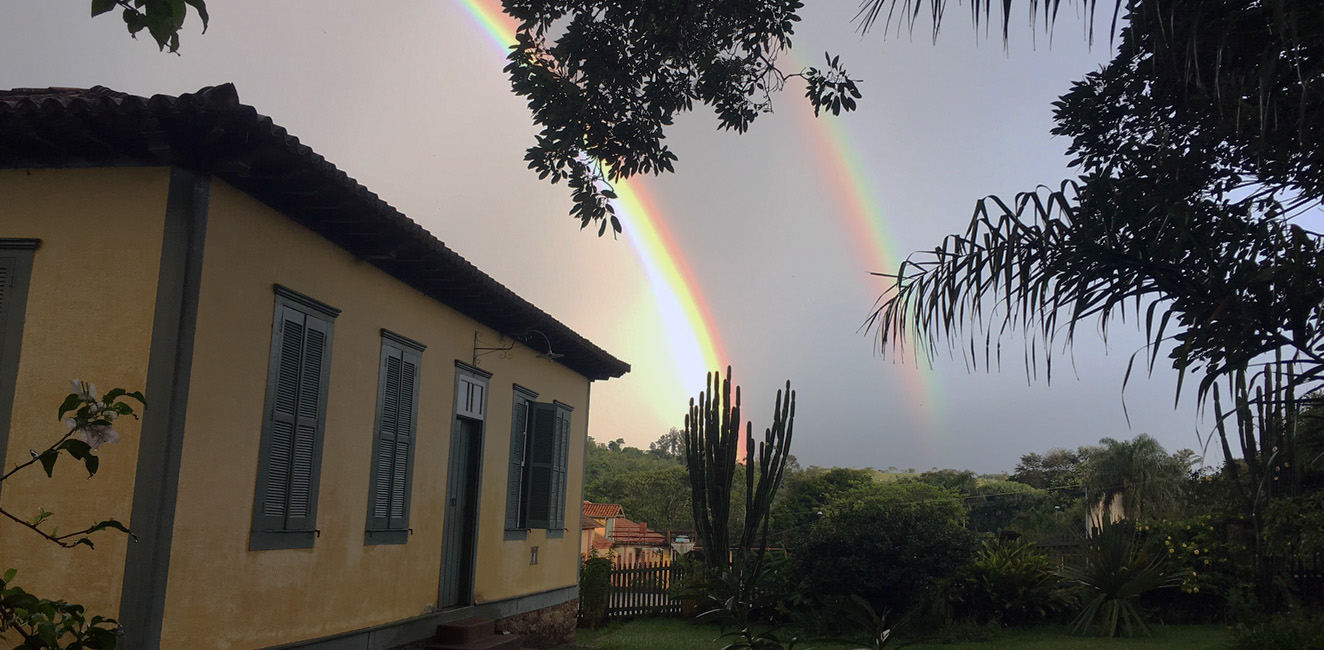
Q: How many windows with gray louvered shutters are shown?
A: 5